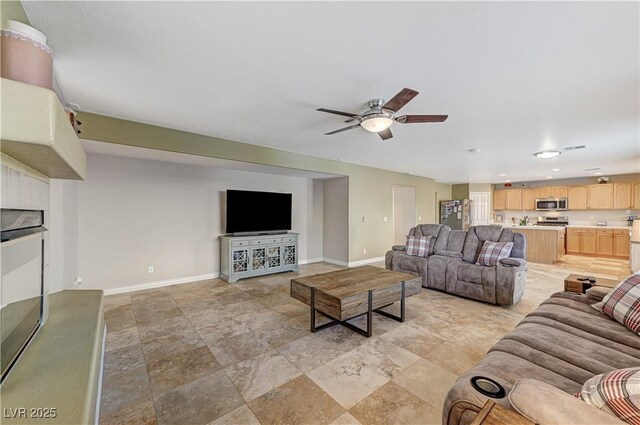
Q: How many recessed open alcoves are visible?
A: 1